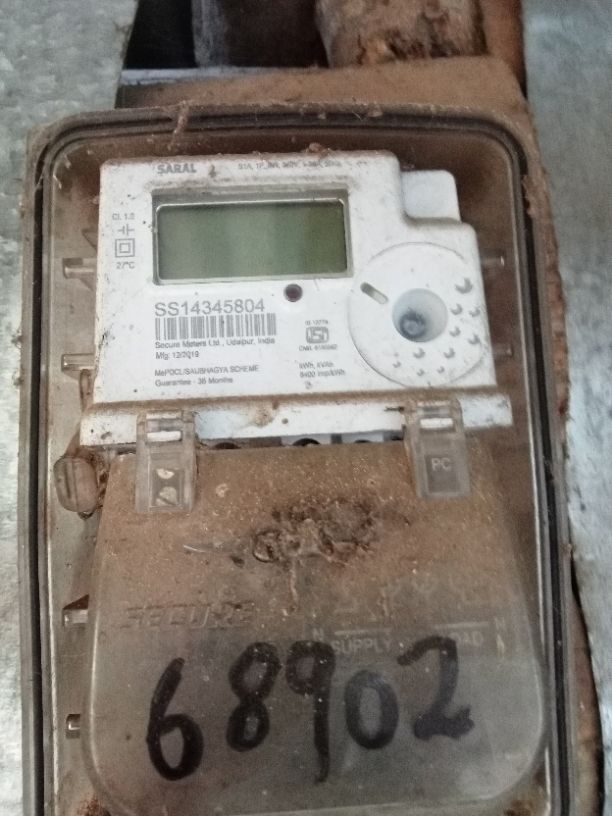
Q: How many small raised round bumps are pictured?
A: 10